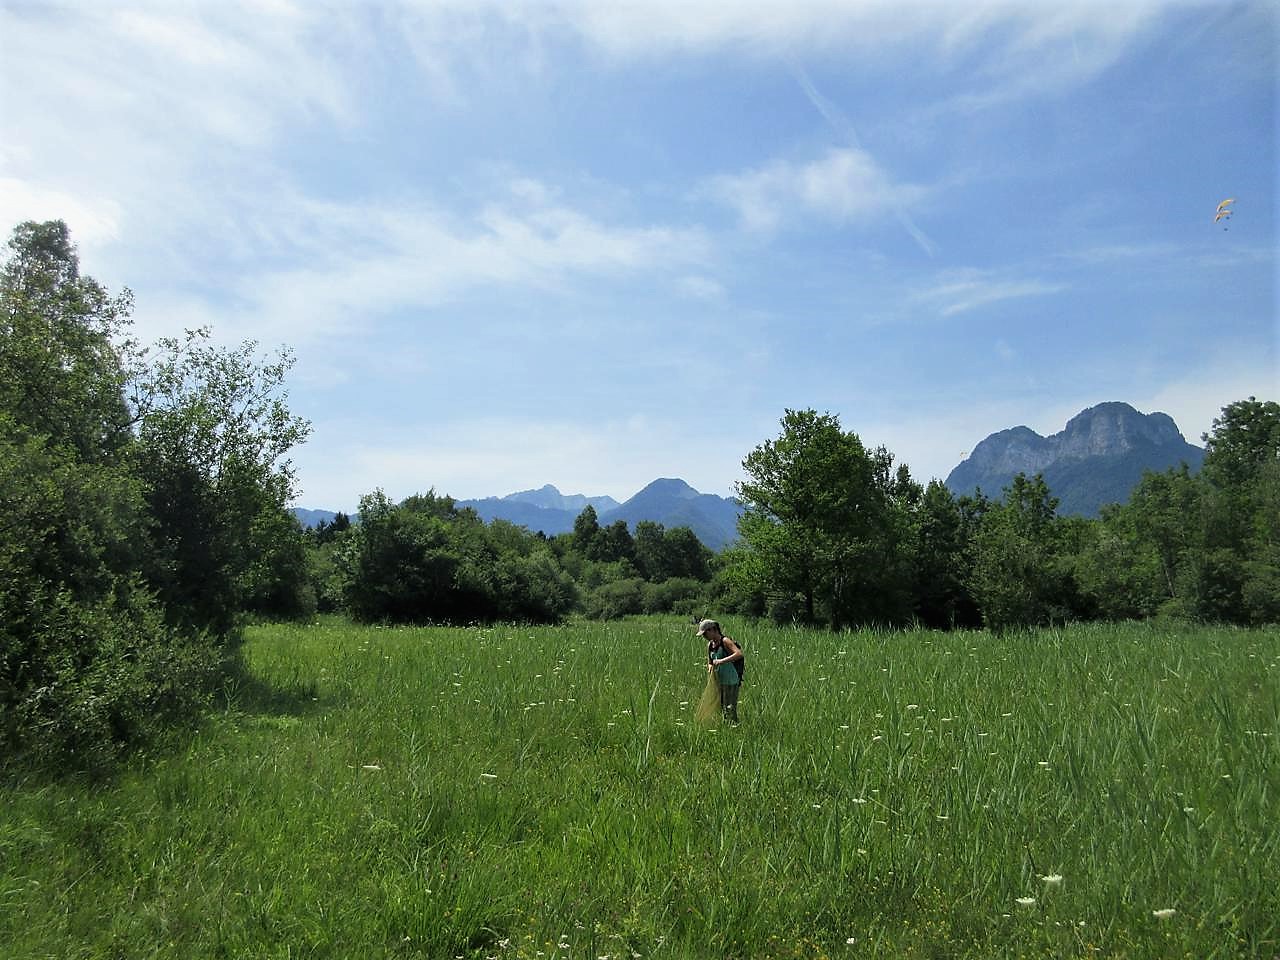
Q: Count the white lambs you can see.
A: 0